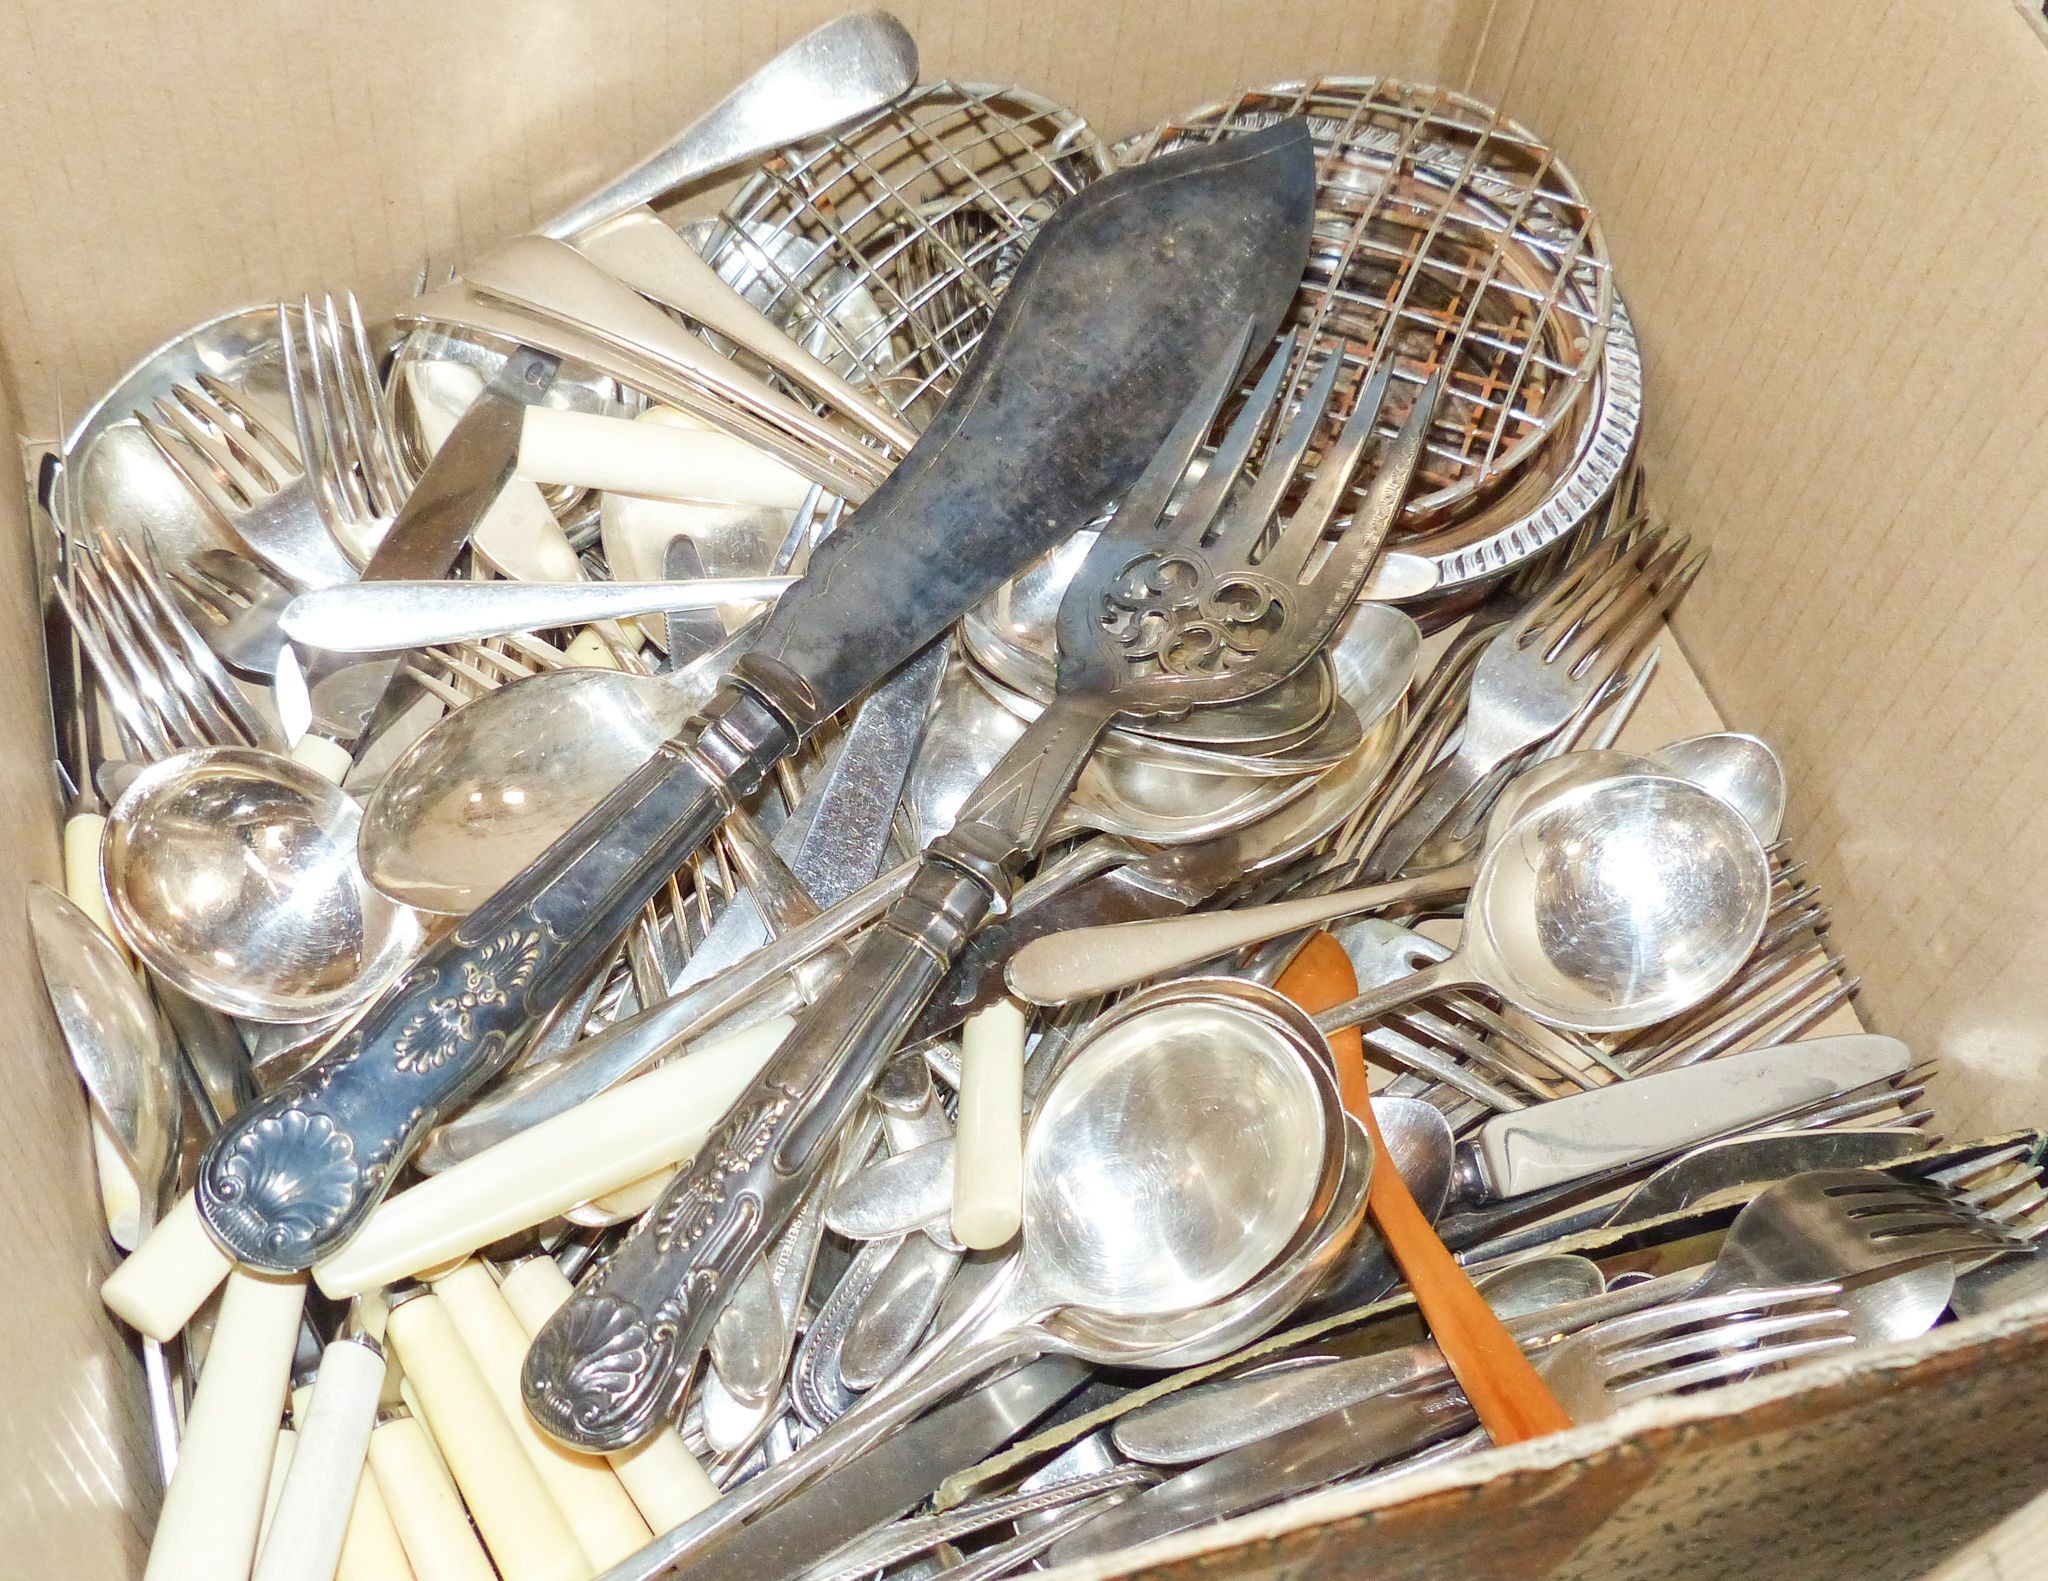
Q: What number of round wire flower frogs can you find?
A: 2